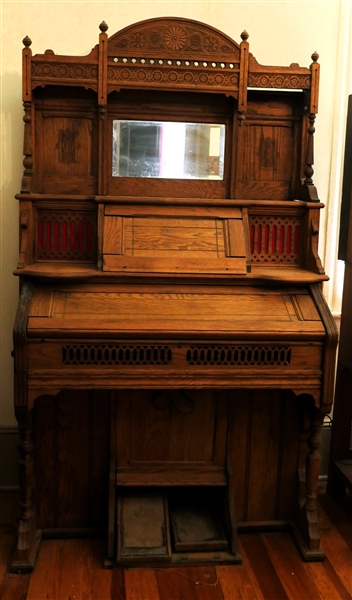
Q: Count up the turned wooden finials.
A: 4